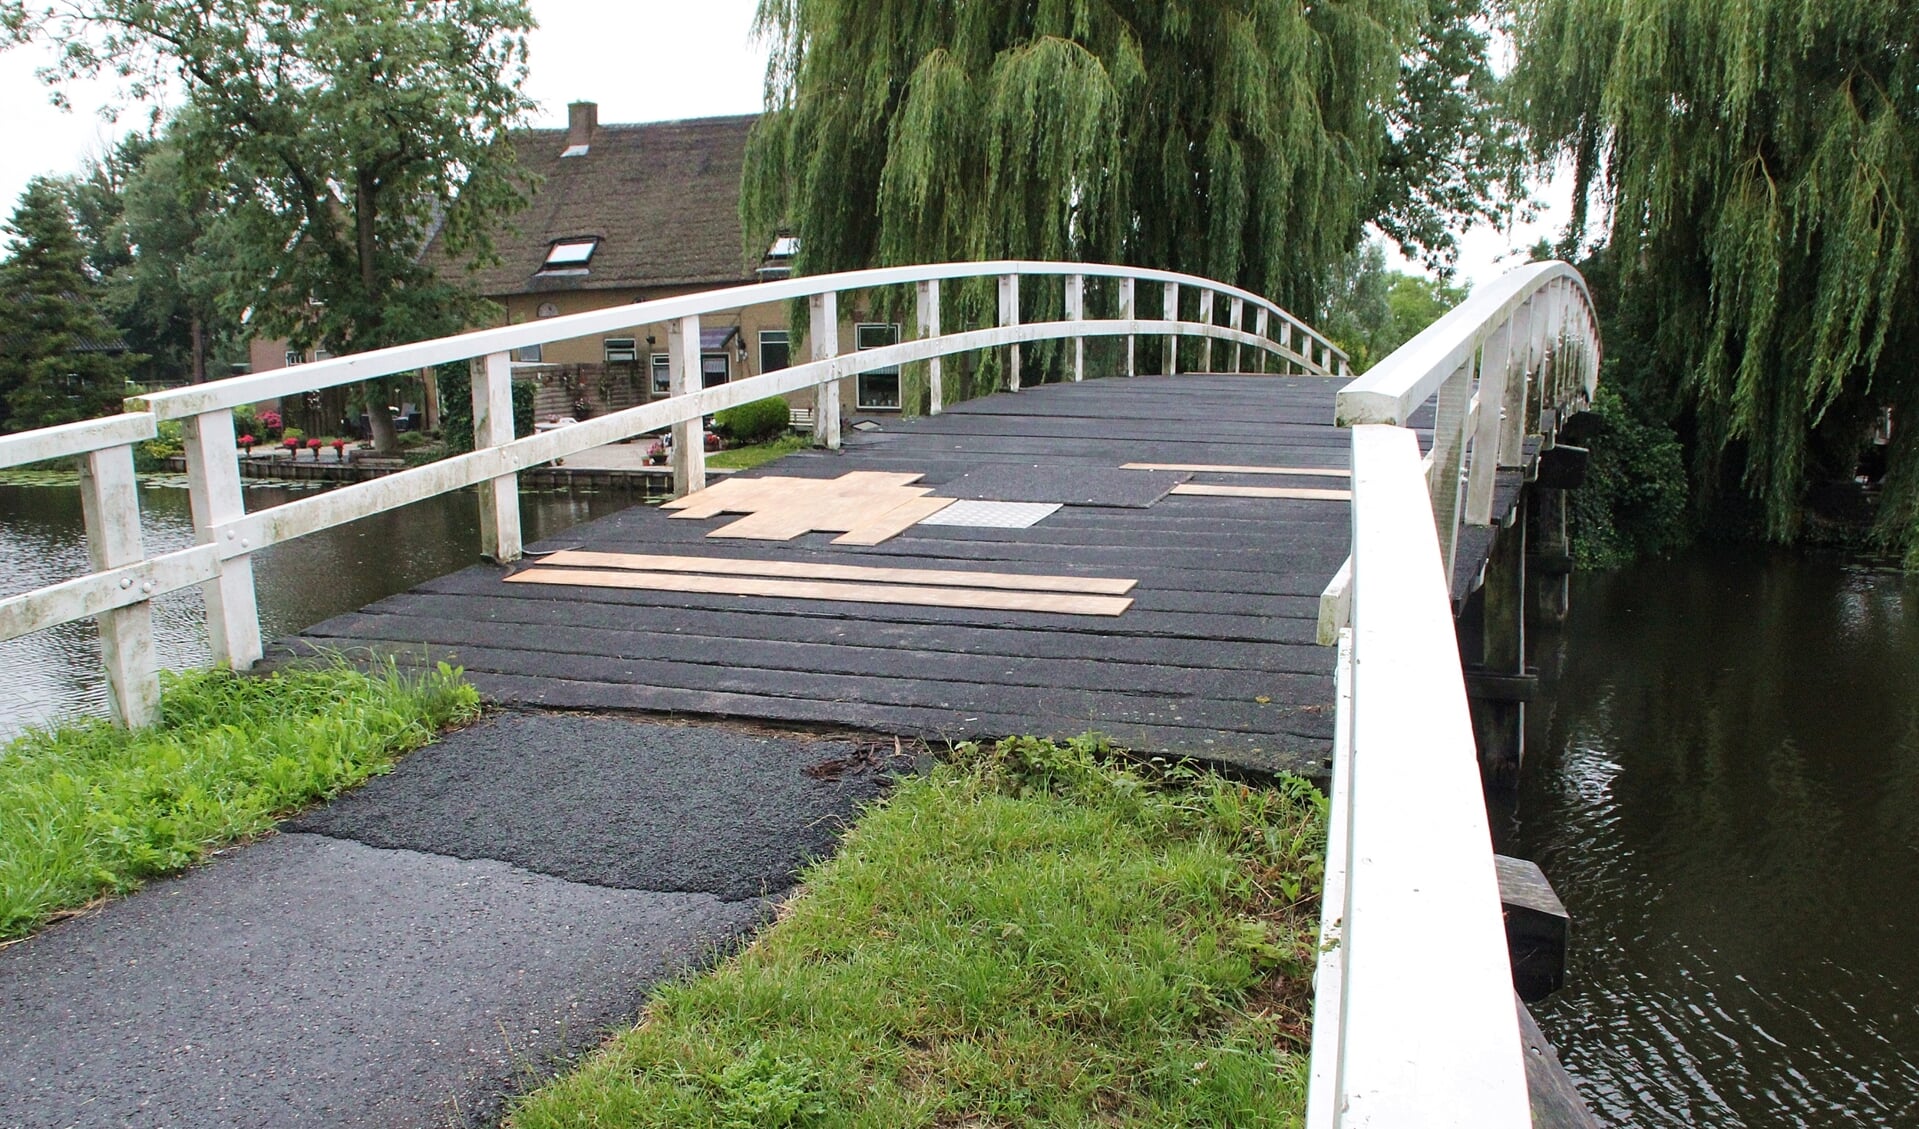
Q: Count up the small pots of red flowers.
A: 4